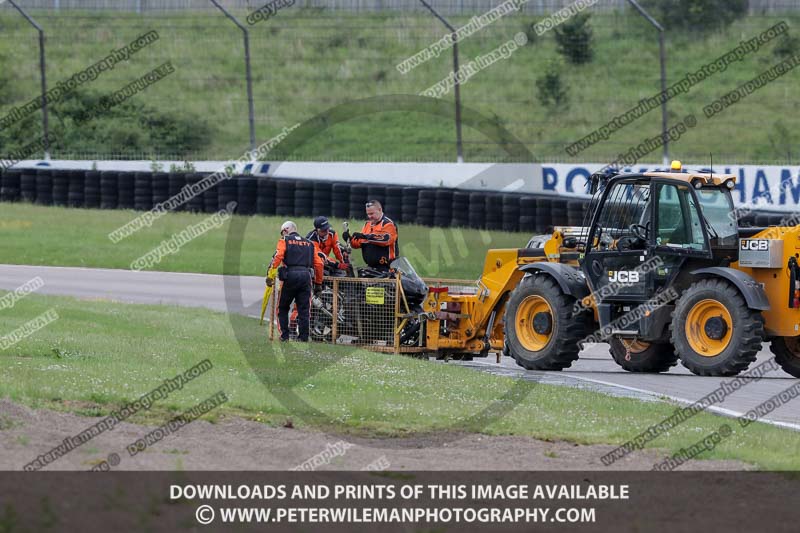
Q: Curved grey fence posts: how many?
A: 4